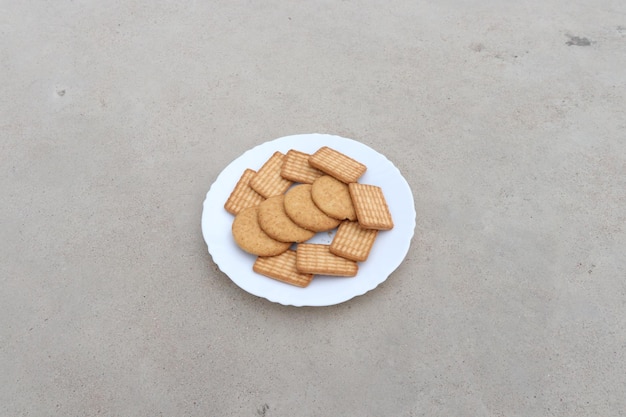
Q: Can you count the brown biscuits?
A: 12